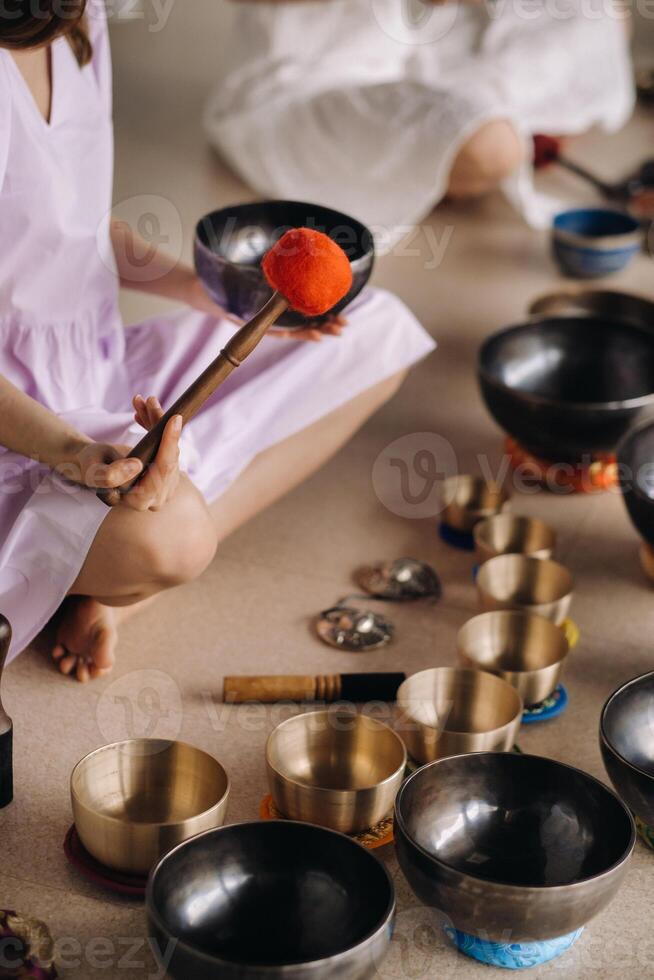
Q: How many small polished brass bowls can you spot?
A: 7